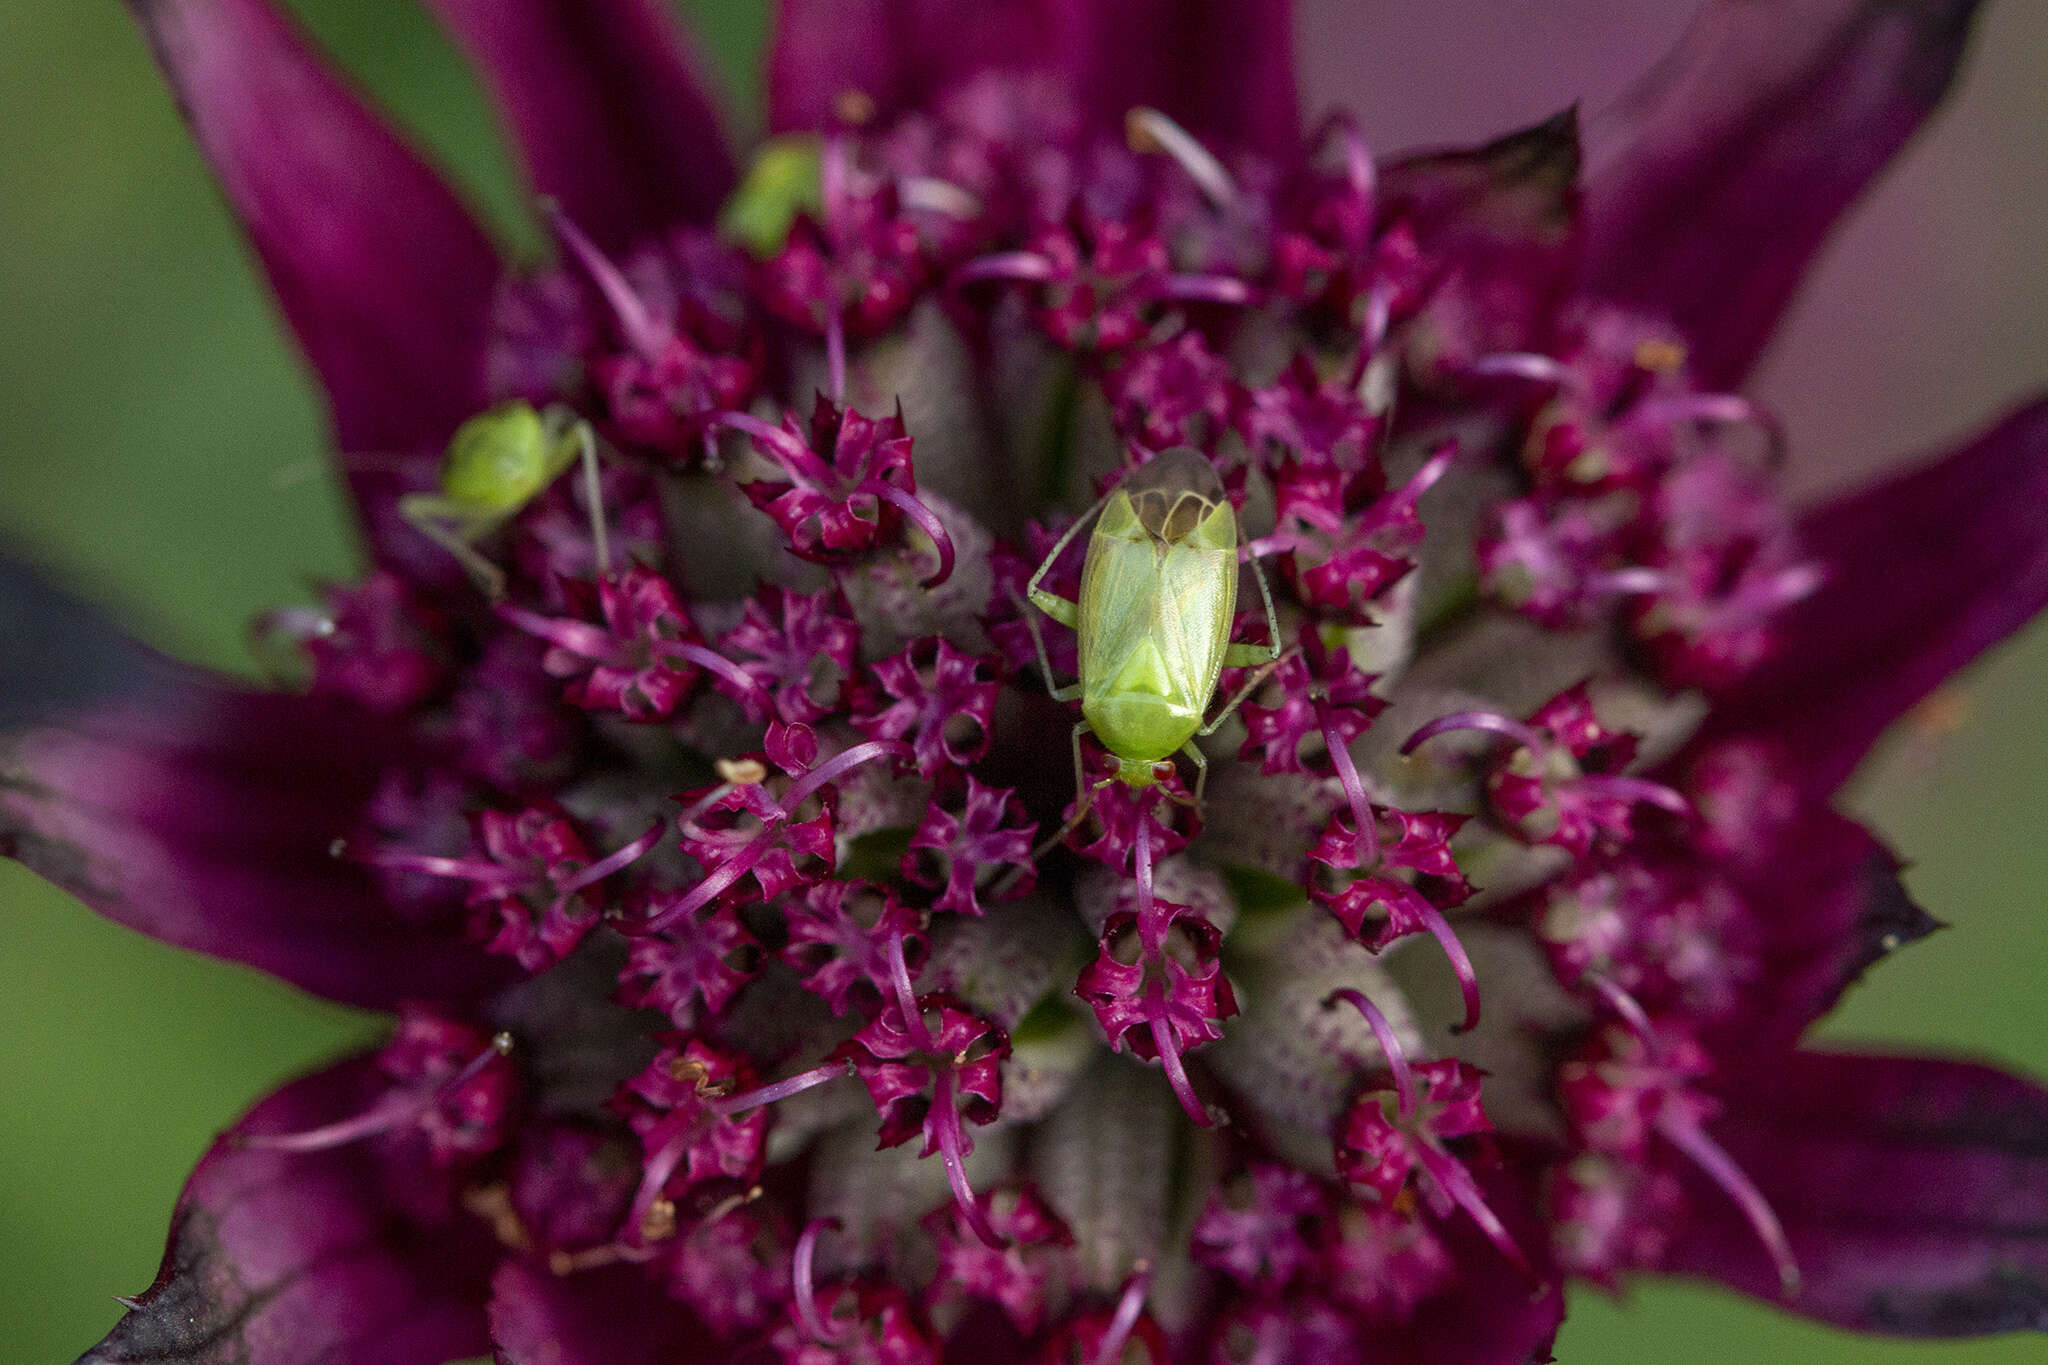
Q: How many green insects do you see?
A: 3